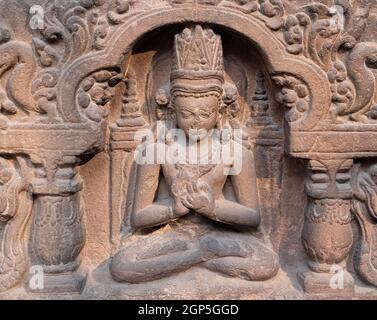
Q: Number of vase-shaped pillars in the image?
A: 2